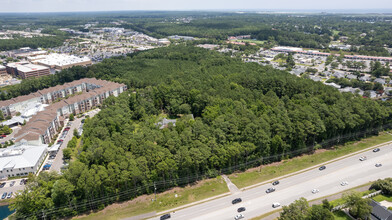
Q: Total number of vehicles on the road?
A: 13